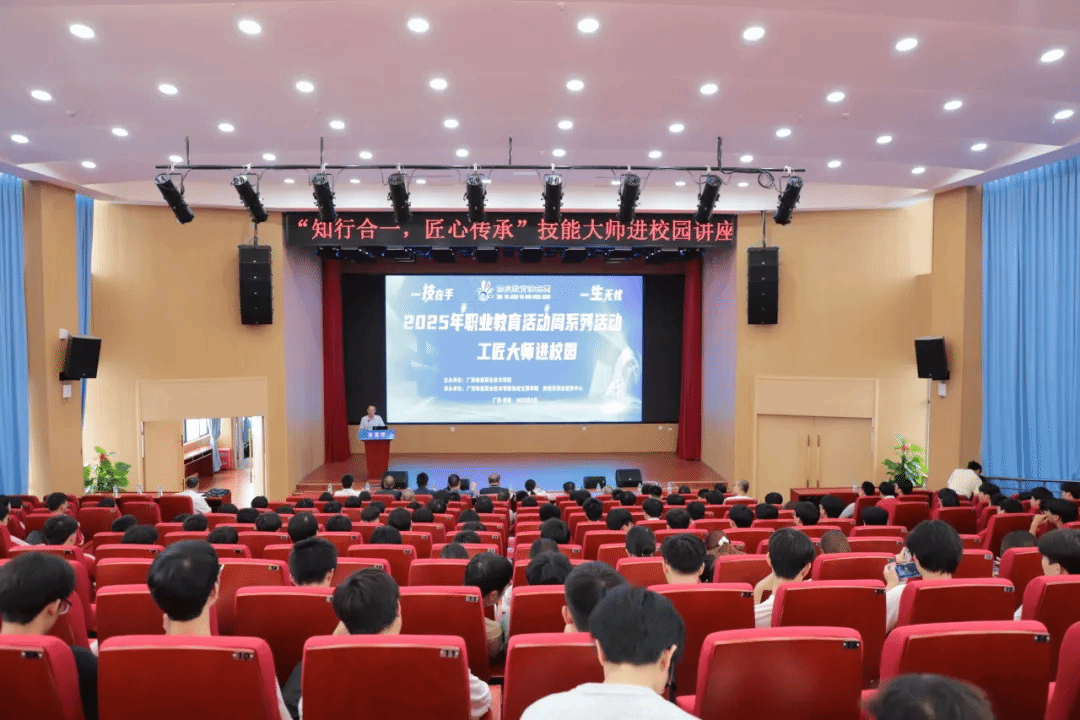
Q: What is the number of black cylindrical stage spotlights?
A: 9